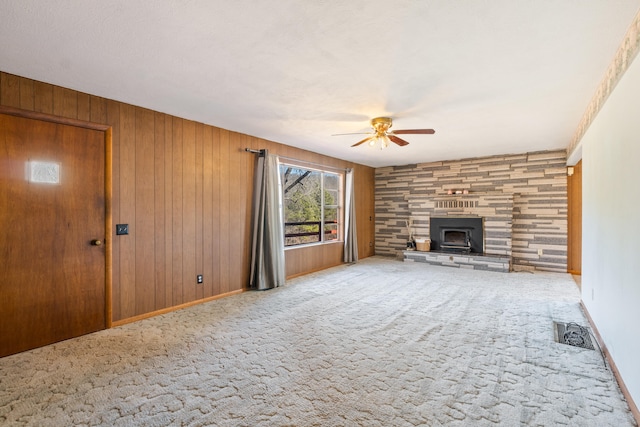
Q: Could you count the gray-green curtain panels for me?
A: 2